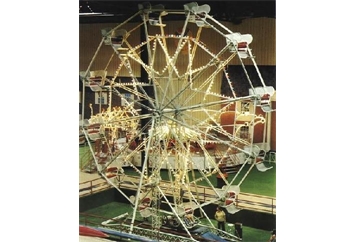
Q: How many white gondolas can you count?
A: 12